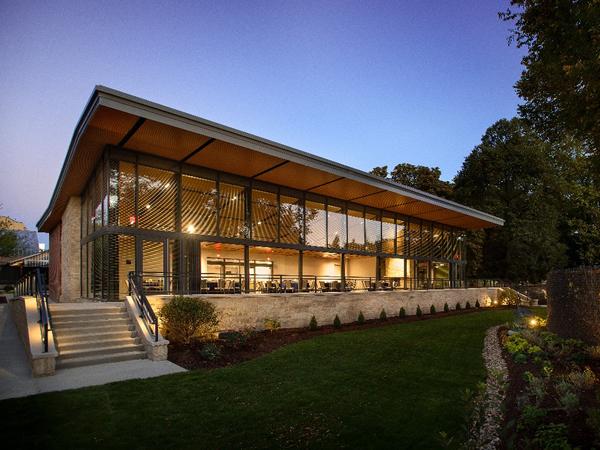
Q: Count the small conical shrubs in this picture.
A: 11